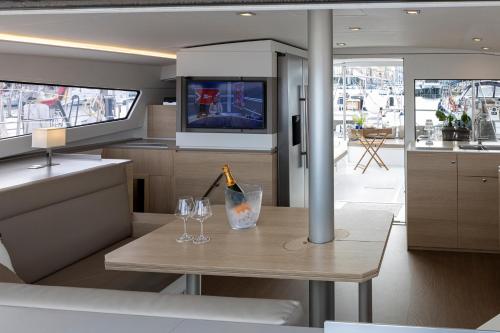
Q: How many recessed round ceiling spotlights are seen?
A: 6